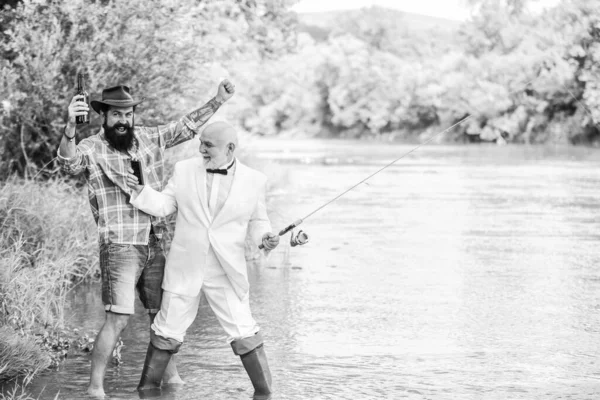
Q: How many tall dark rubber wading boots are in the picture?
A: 2